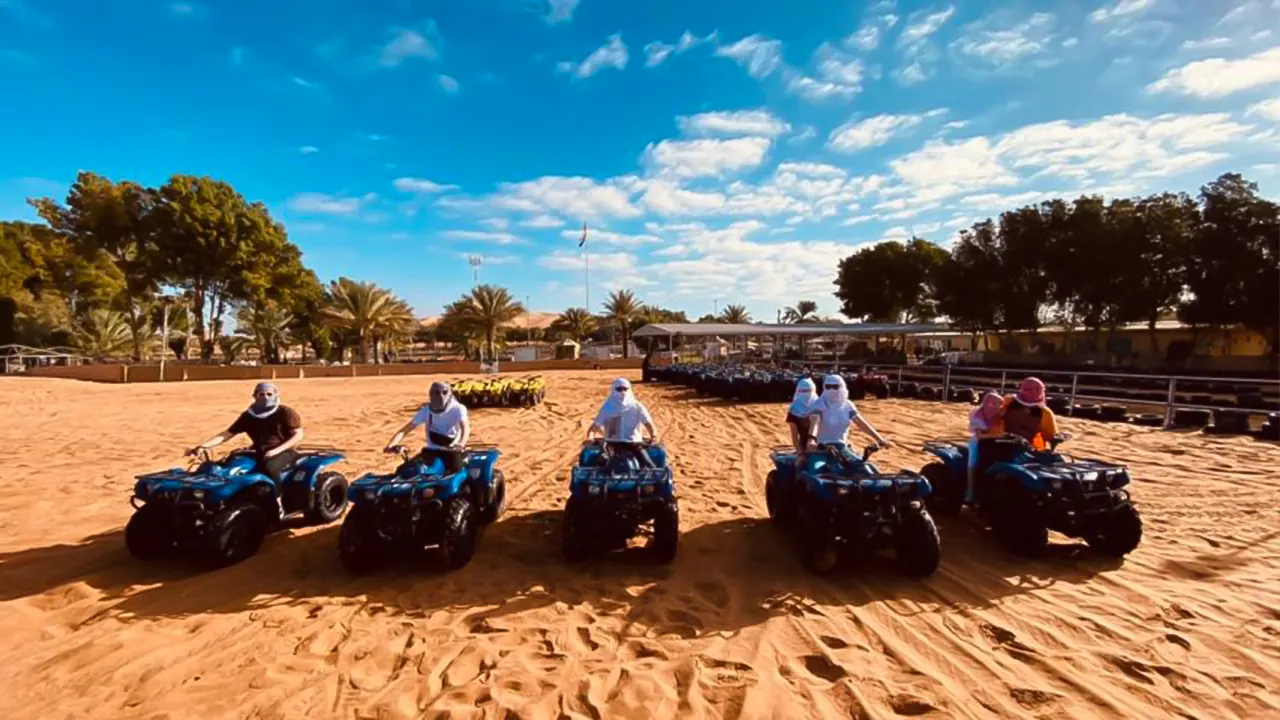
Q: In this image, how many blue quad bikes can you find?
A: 5